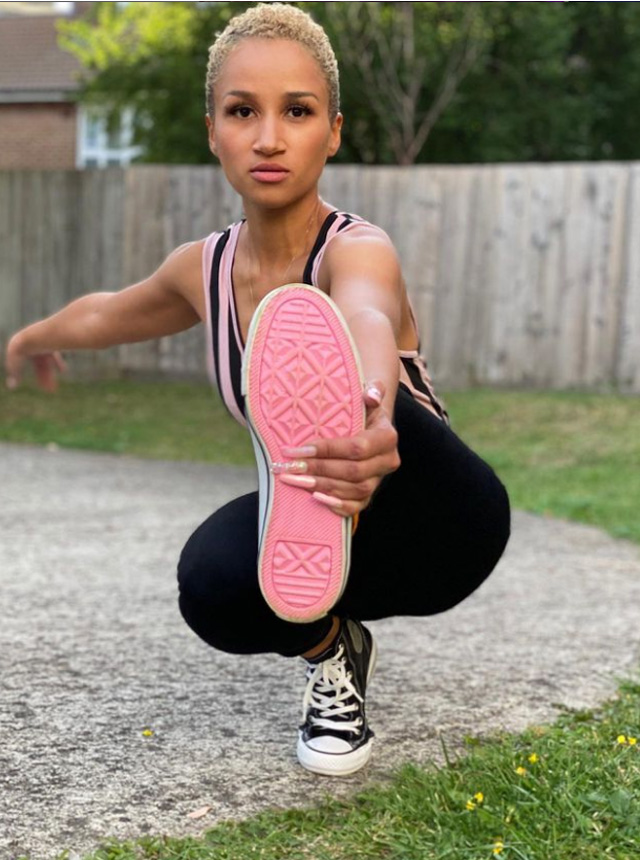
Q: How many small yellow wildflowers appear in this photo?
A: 8